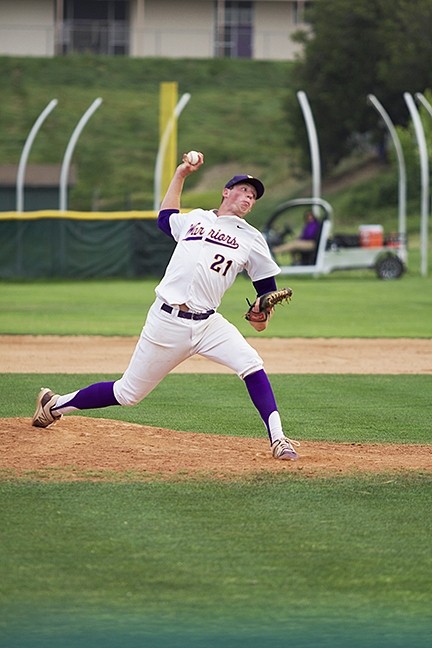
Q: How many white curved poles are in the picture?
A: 7